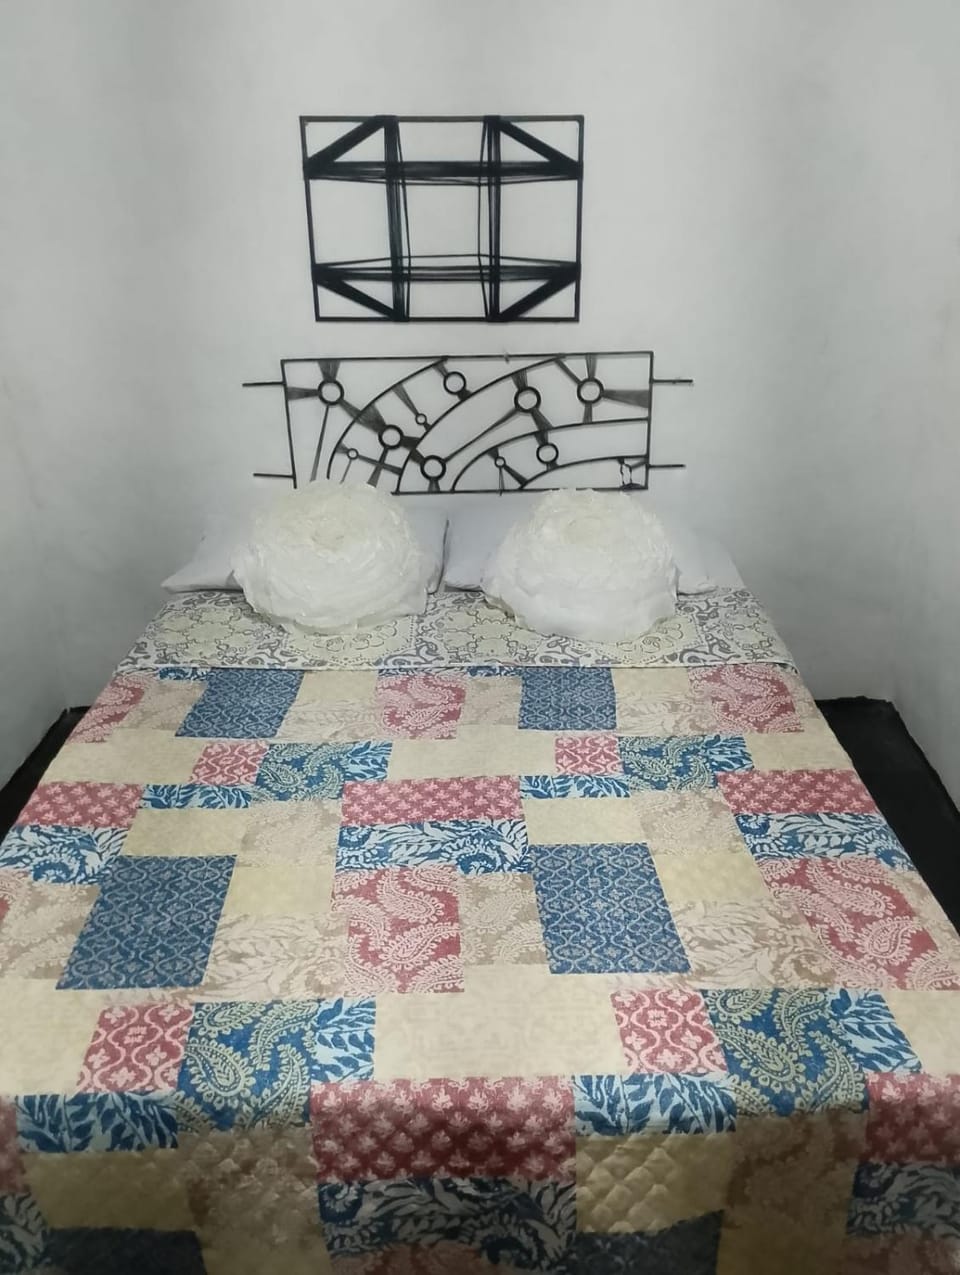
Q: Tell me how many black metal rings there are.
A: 10